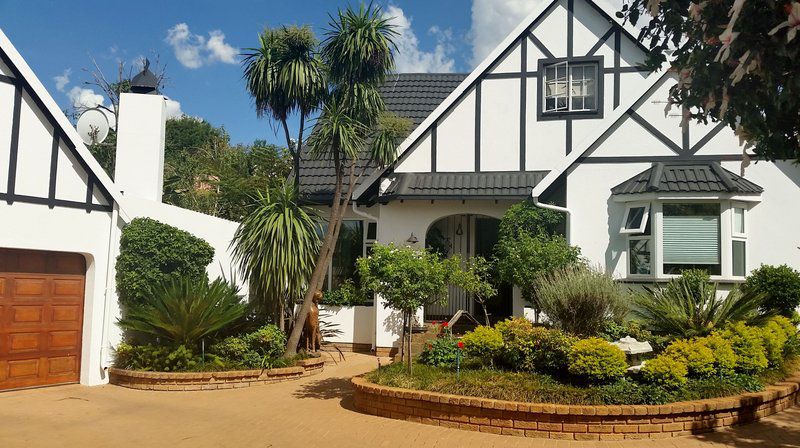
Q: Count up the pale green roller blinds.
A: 1